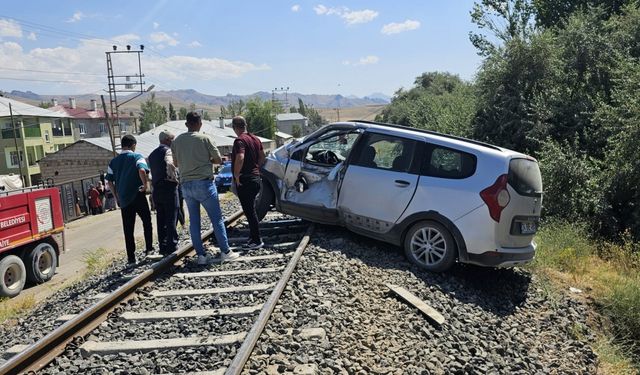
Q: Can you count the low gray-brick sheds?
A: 1